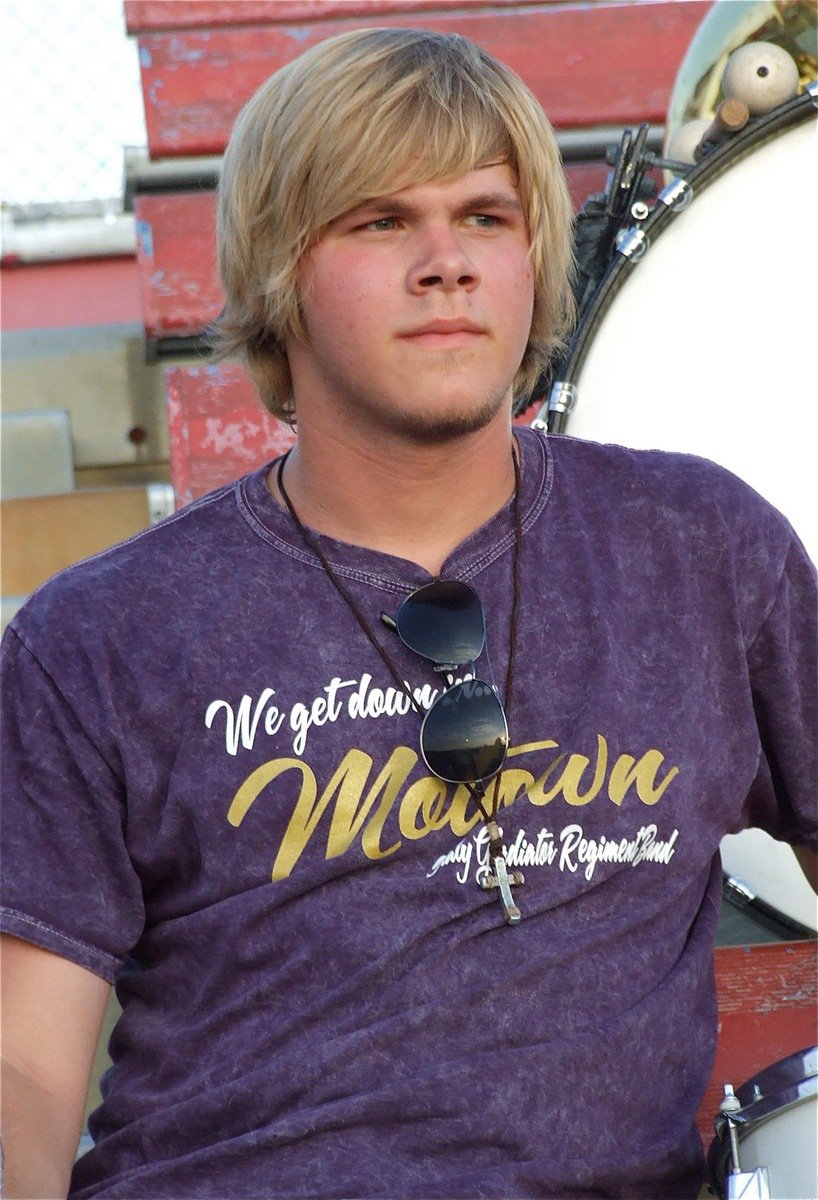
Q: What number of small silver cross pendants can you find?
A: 1